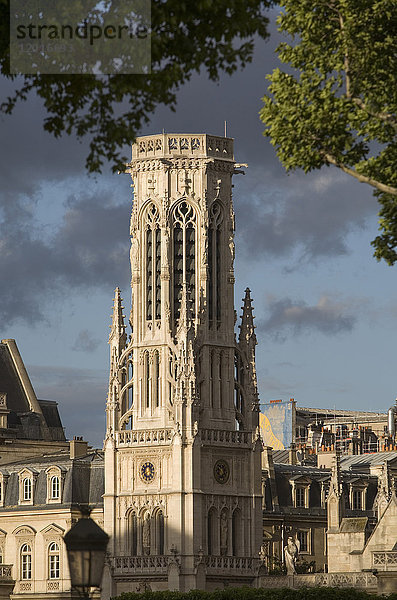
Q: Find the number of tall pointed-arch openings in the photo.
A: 3